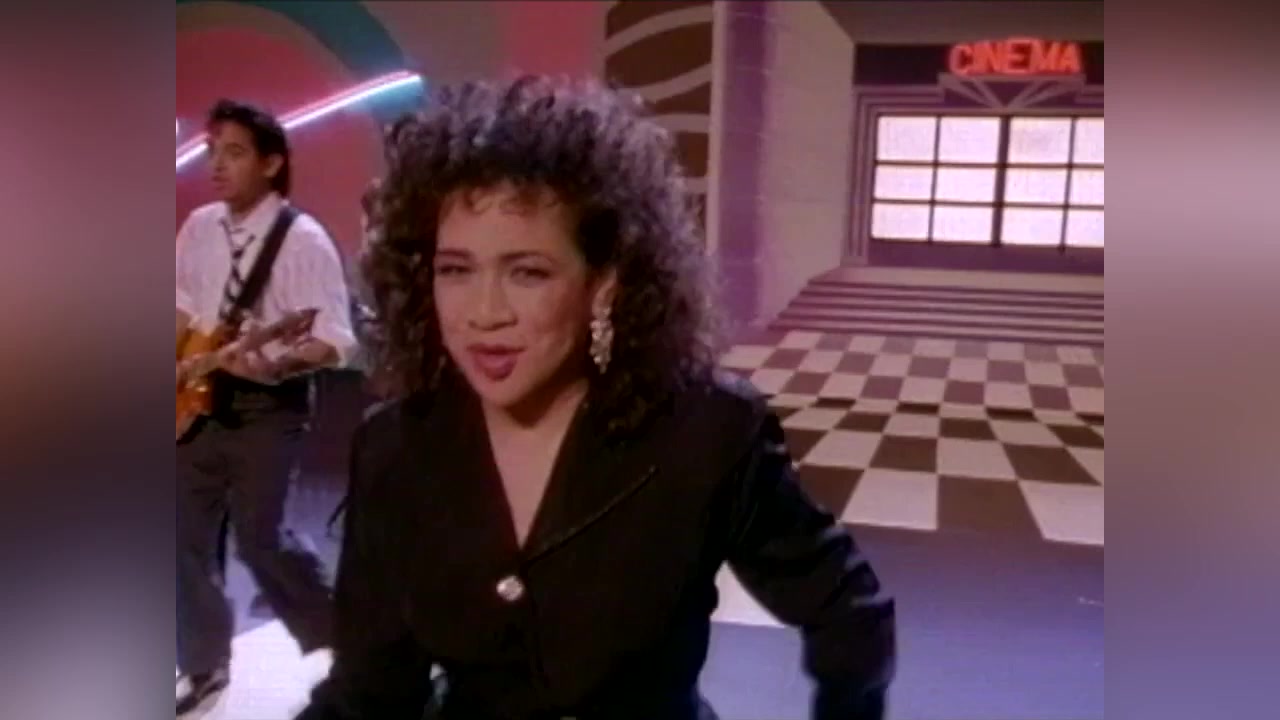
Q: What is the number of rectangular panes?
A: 12